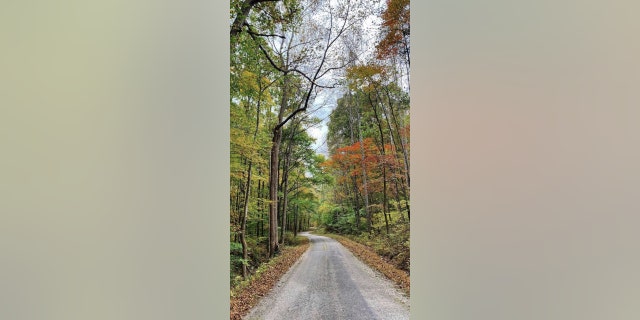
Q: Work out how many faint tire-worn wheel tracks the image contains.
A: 2